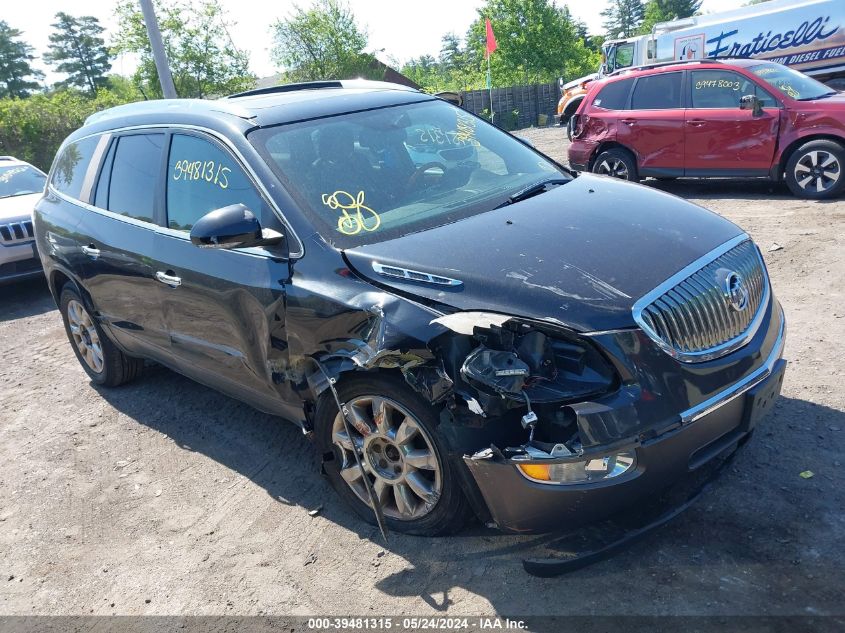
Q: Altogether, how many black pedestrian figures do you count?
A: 0